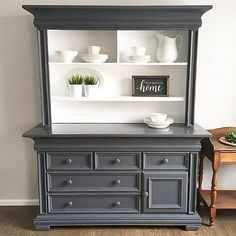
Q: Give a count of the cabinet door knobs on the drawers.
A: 7